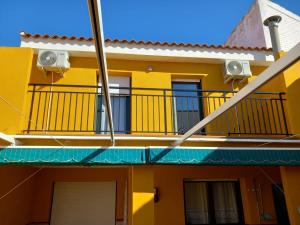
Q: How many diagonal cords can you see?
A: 4